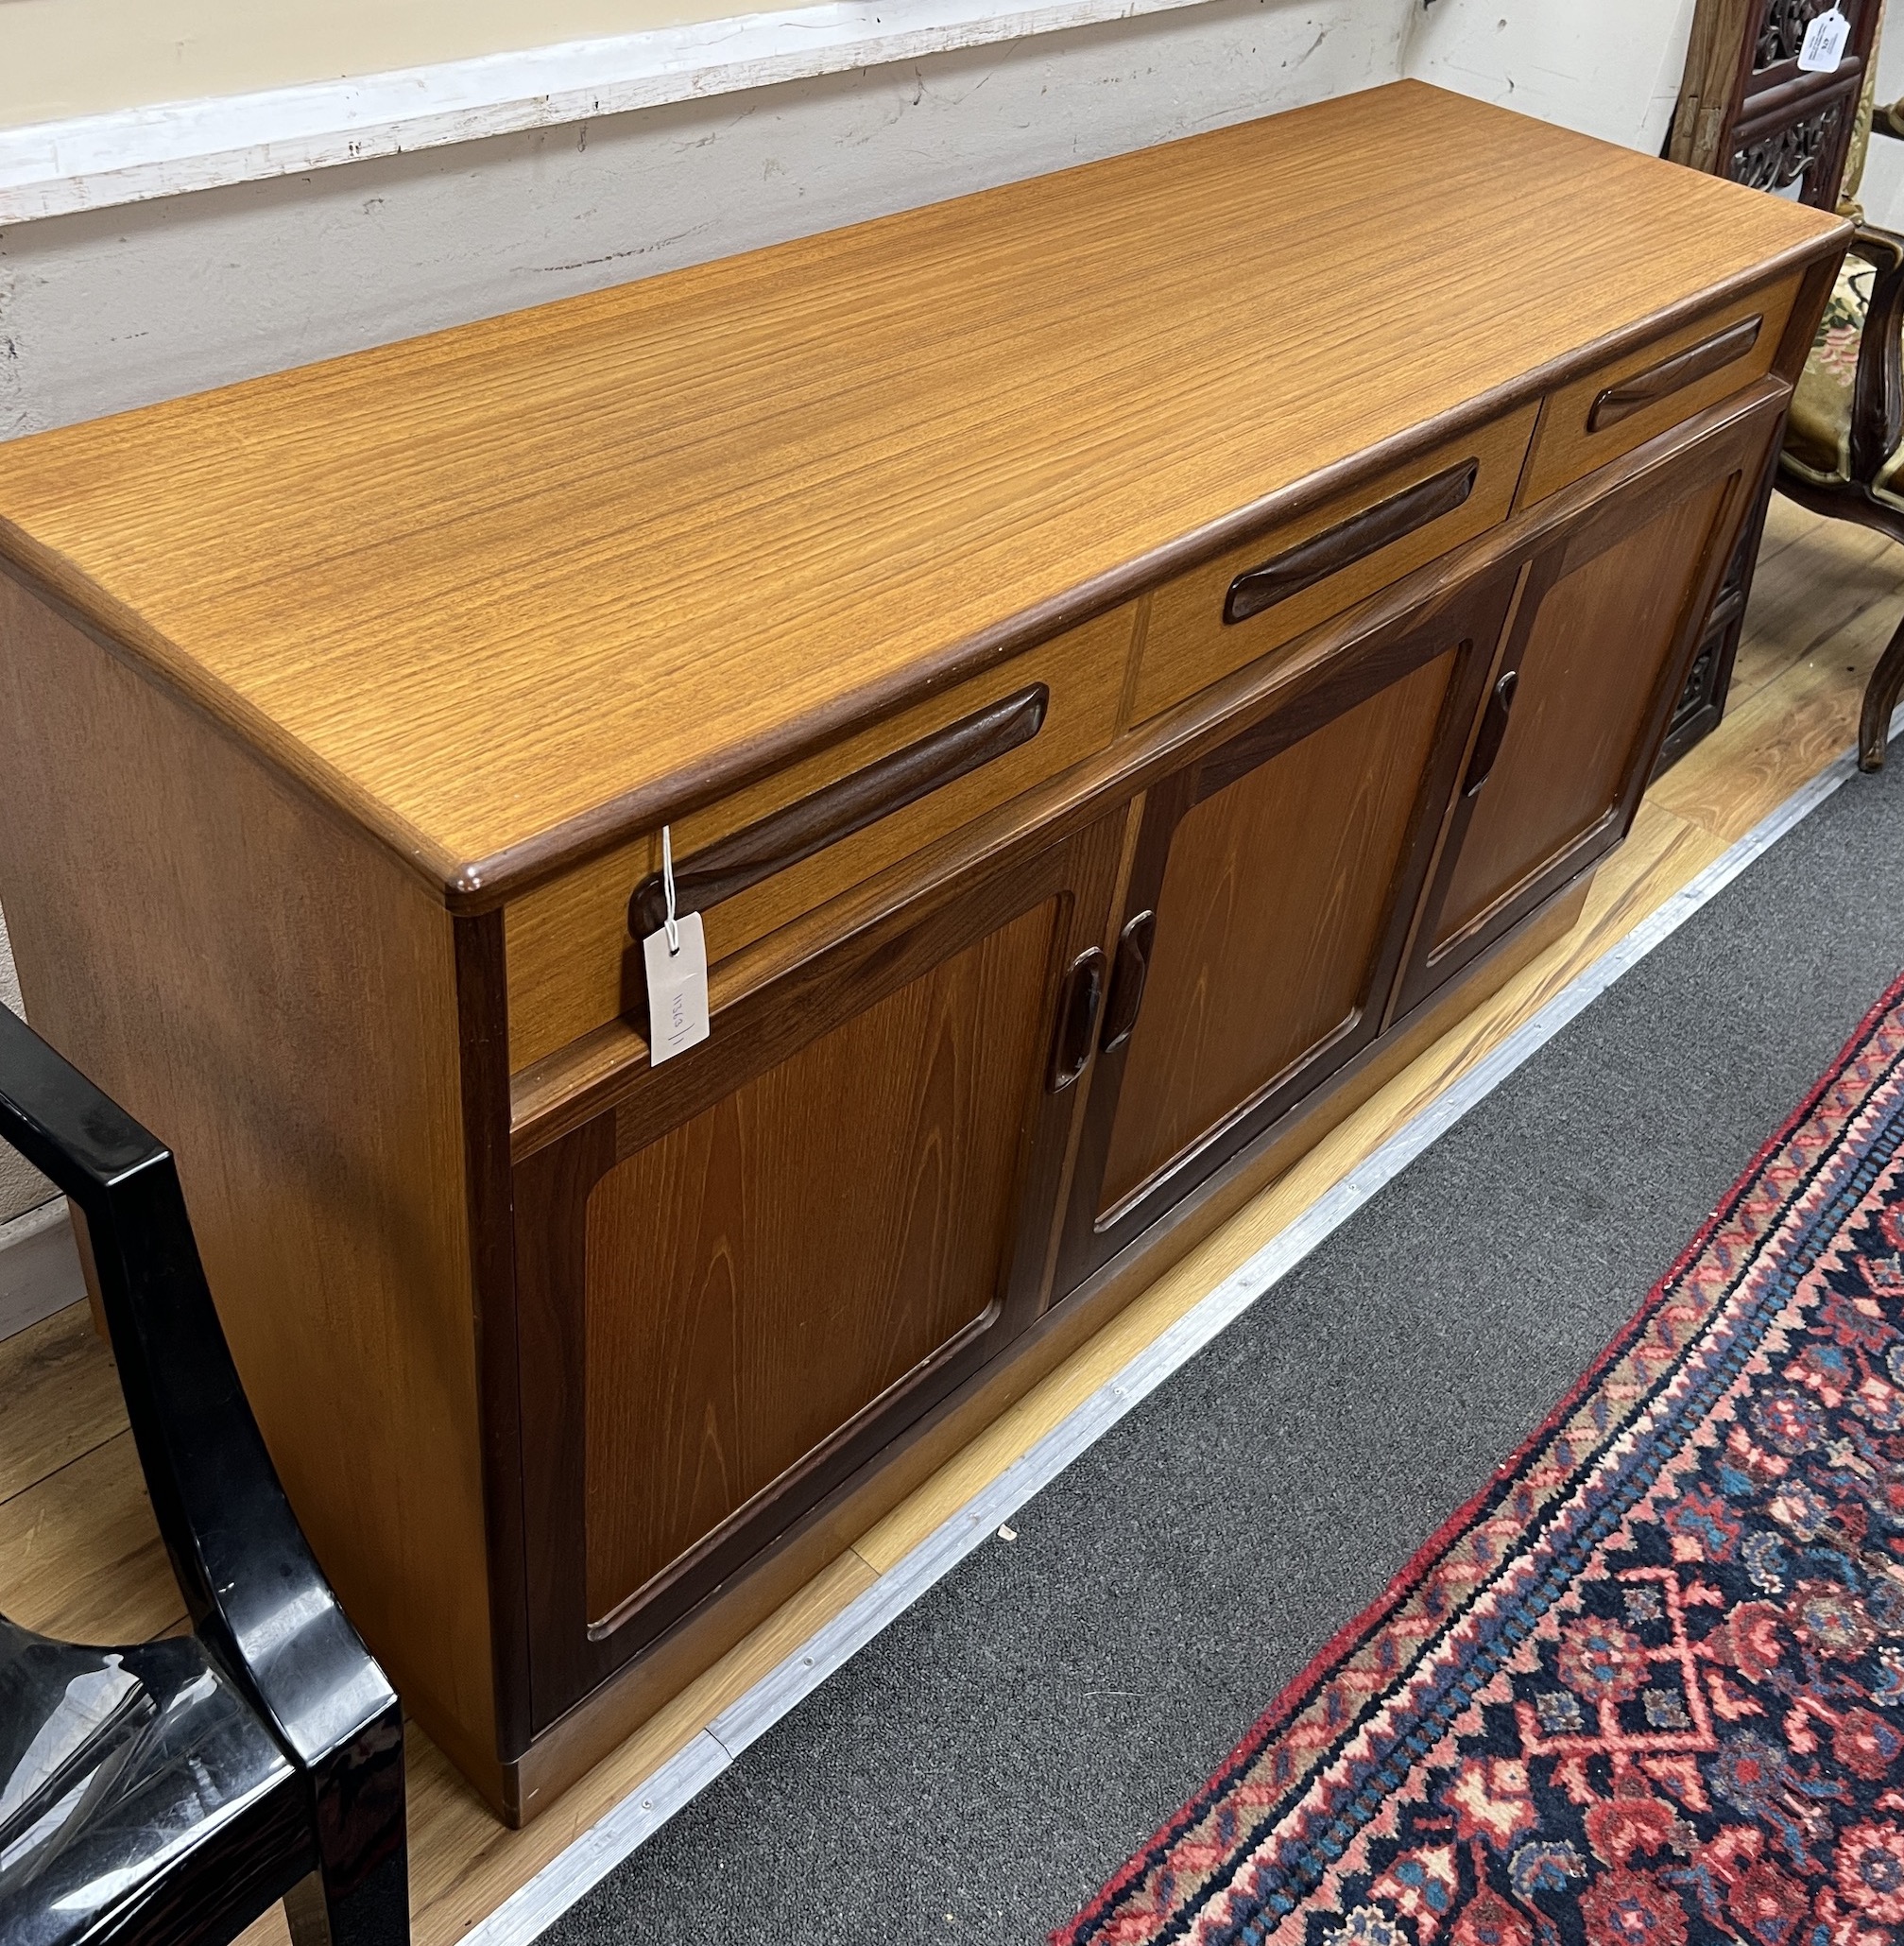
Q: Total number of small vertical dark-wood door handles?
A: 3